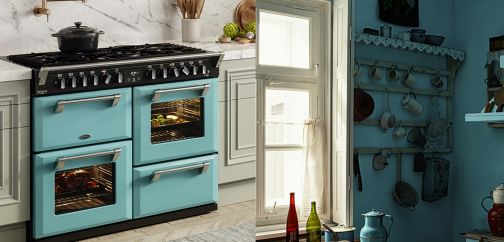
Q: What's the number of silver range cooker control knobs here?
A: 12